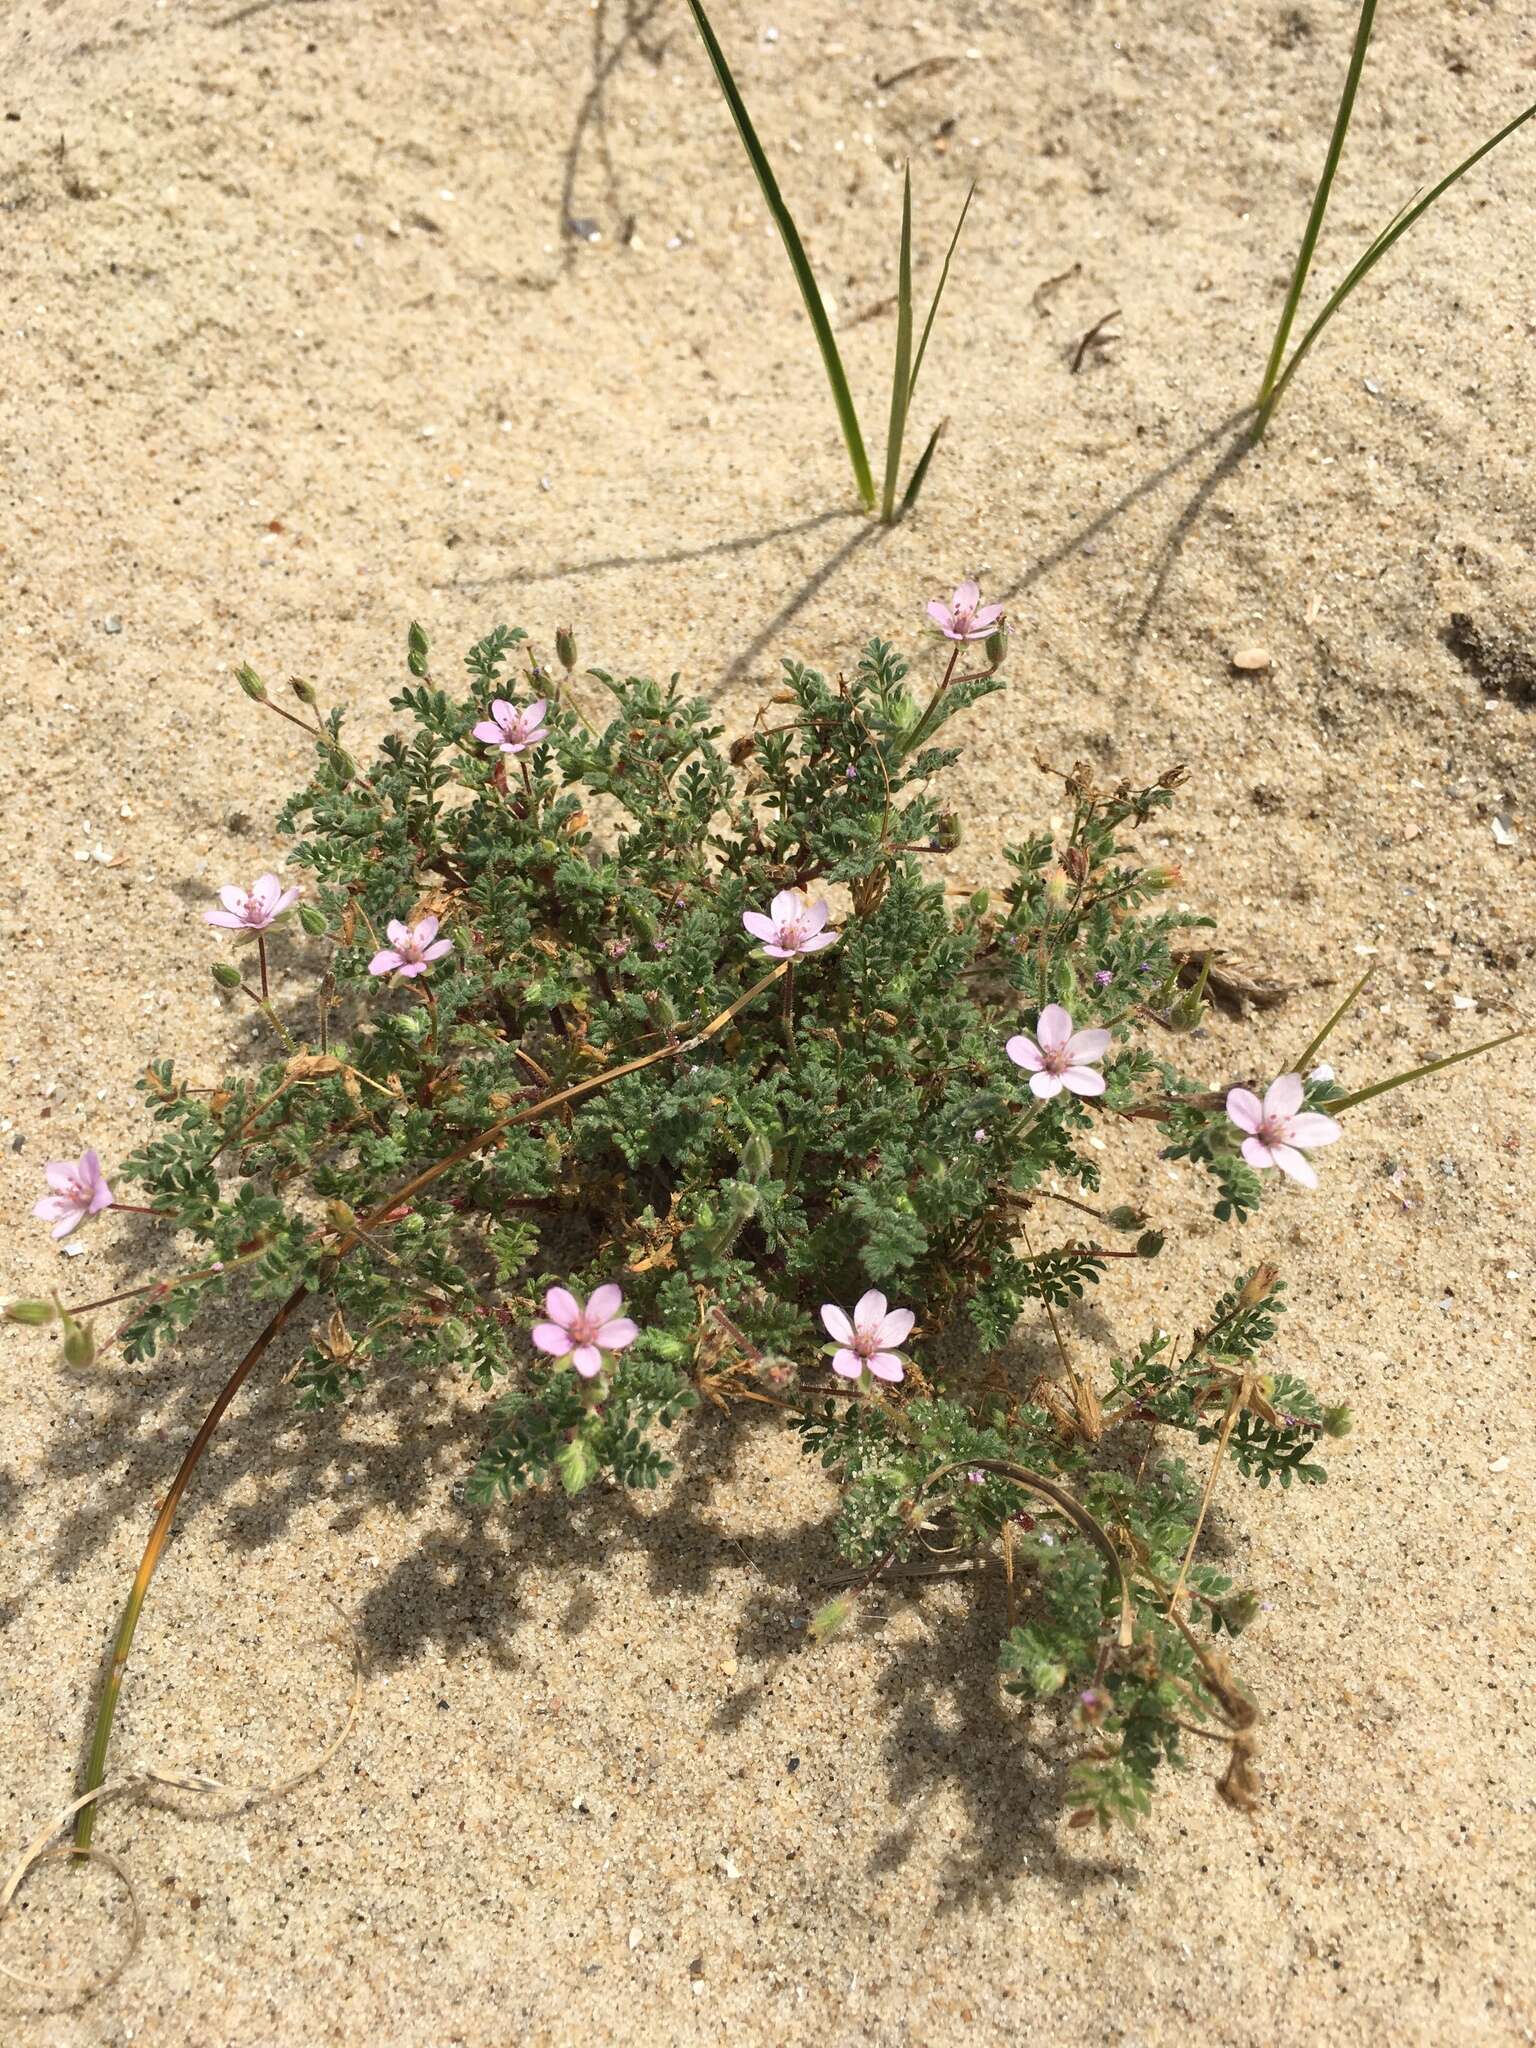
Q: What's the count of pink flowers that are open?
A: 10